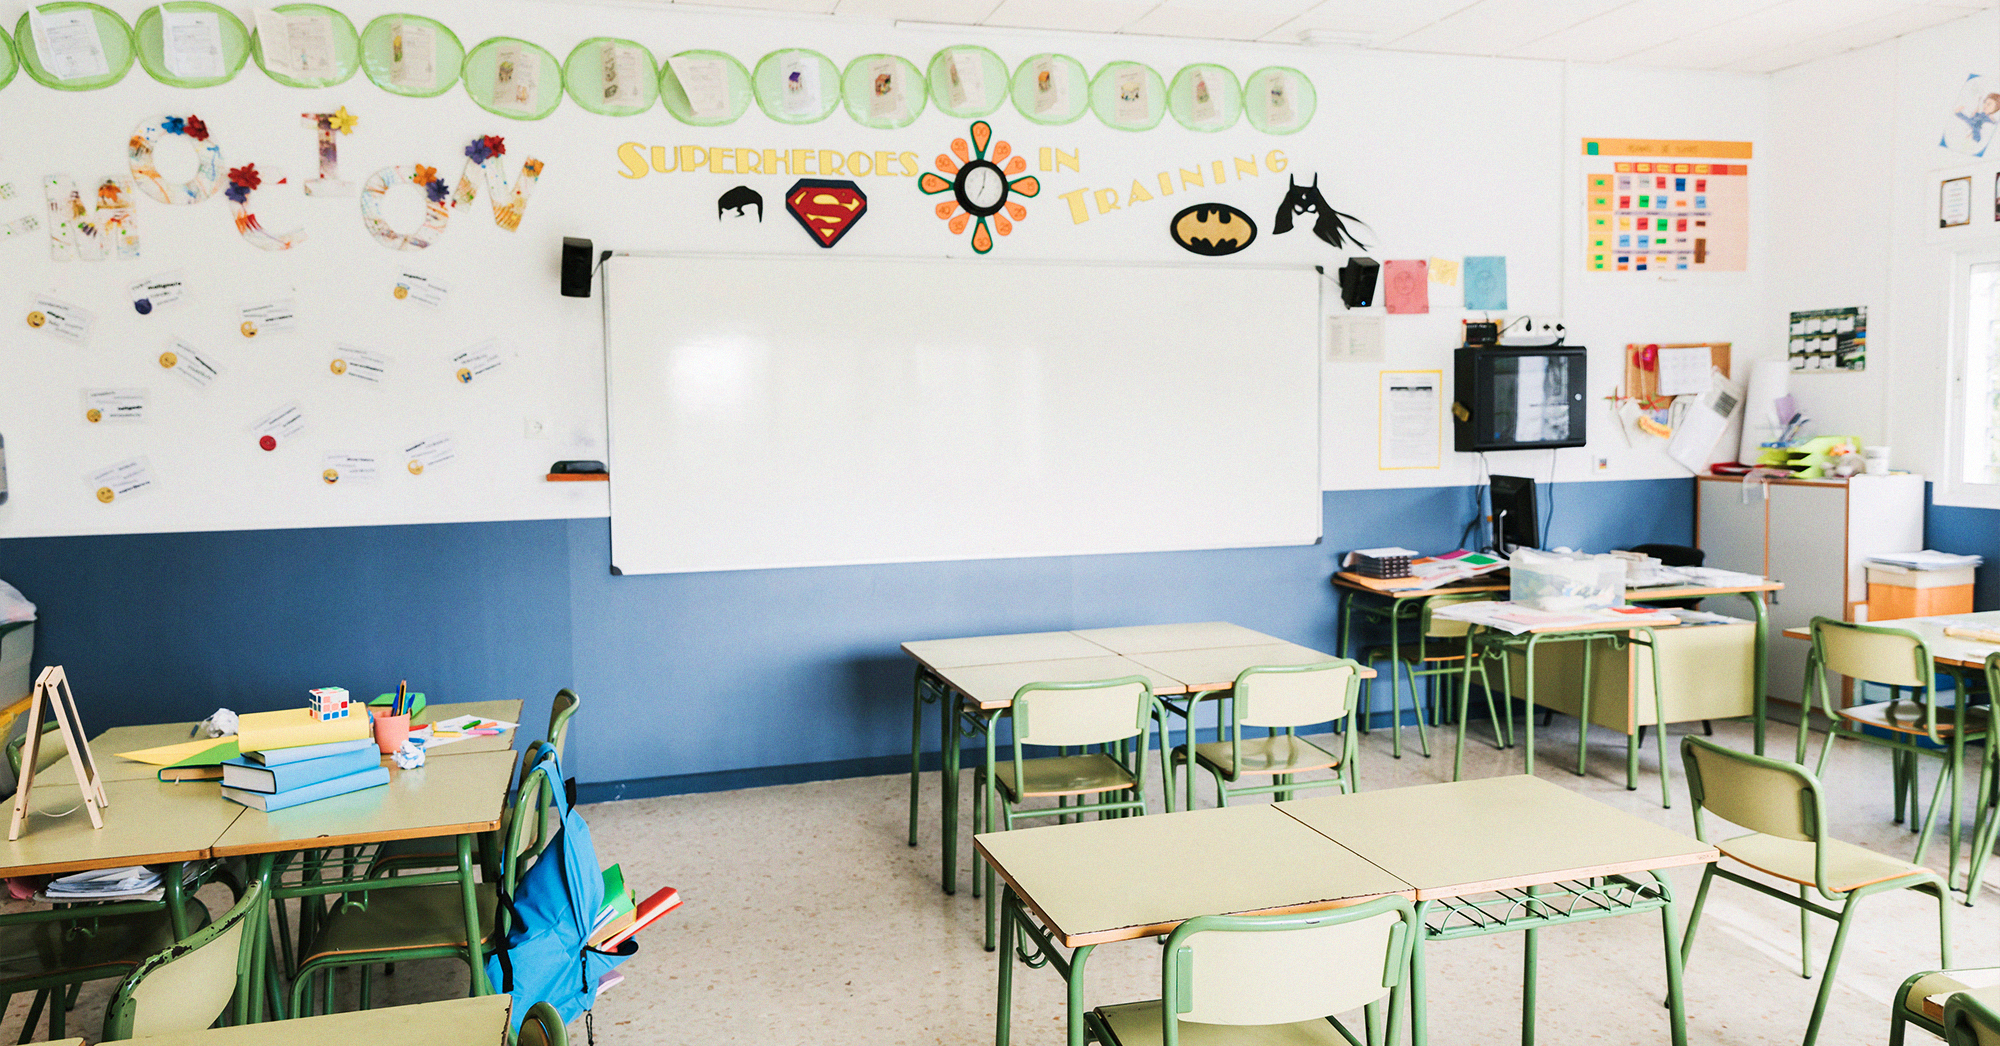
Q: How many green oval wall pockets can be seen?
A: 15